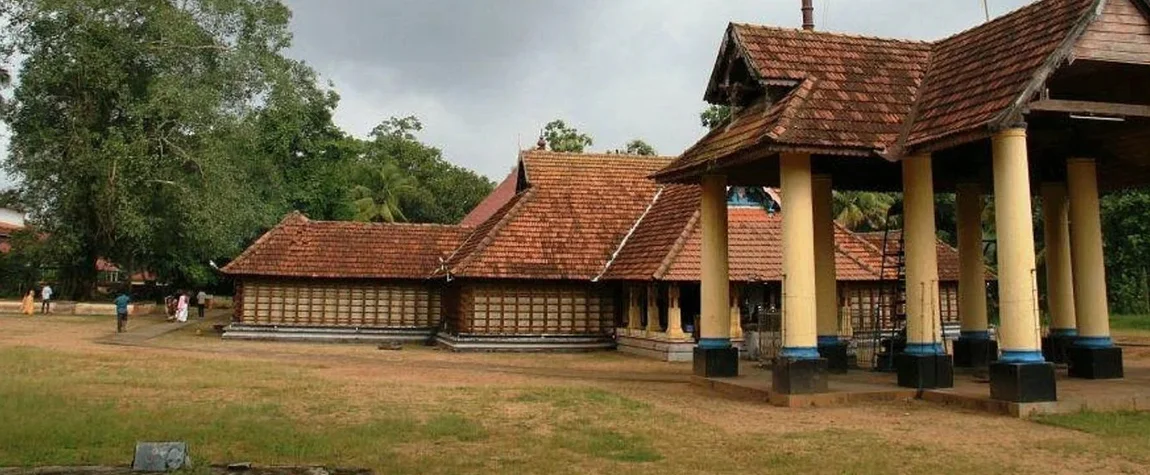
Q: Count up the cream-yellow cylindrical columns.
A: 8